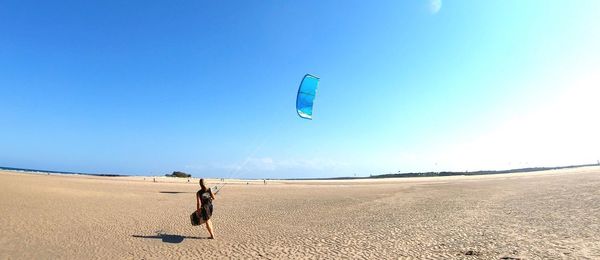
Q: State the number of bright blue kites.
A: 1